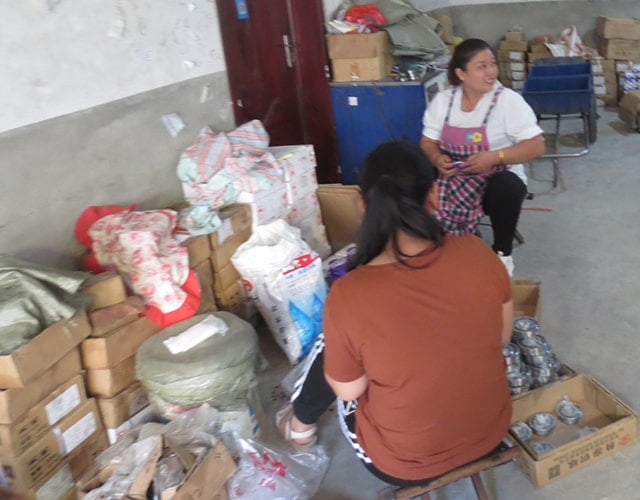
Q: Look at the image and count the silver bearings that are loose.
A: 5